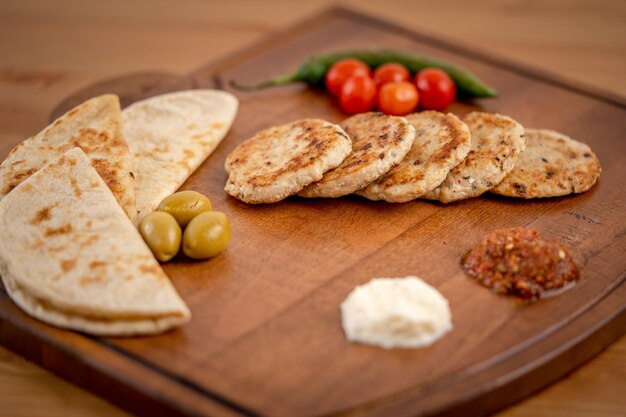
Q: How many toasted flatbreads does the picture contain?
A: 3